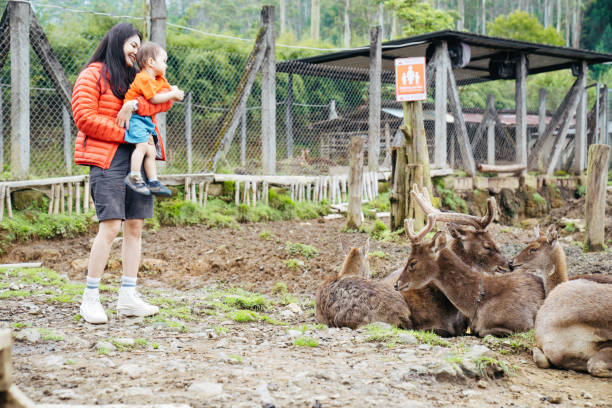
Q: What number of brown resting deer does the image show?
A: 5